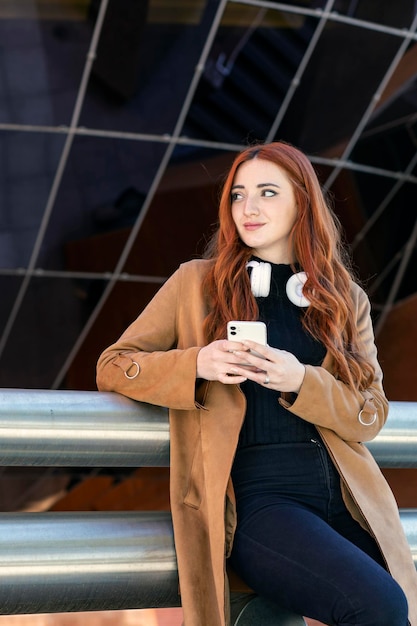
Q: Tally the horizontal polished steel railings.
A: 2